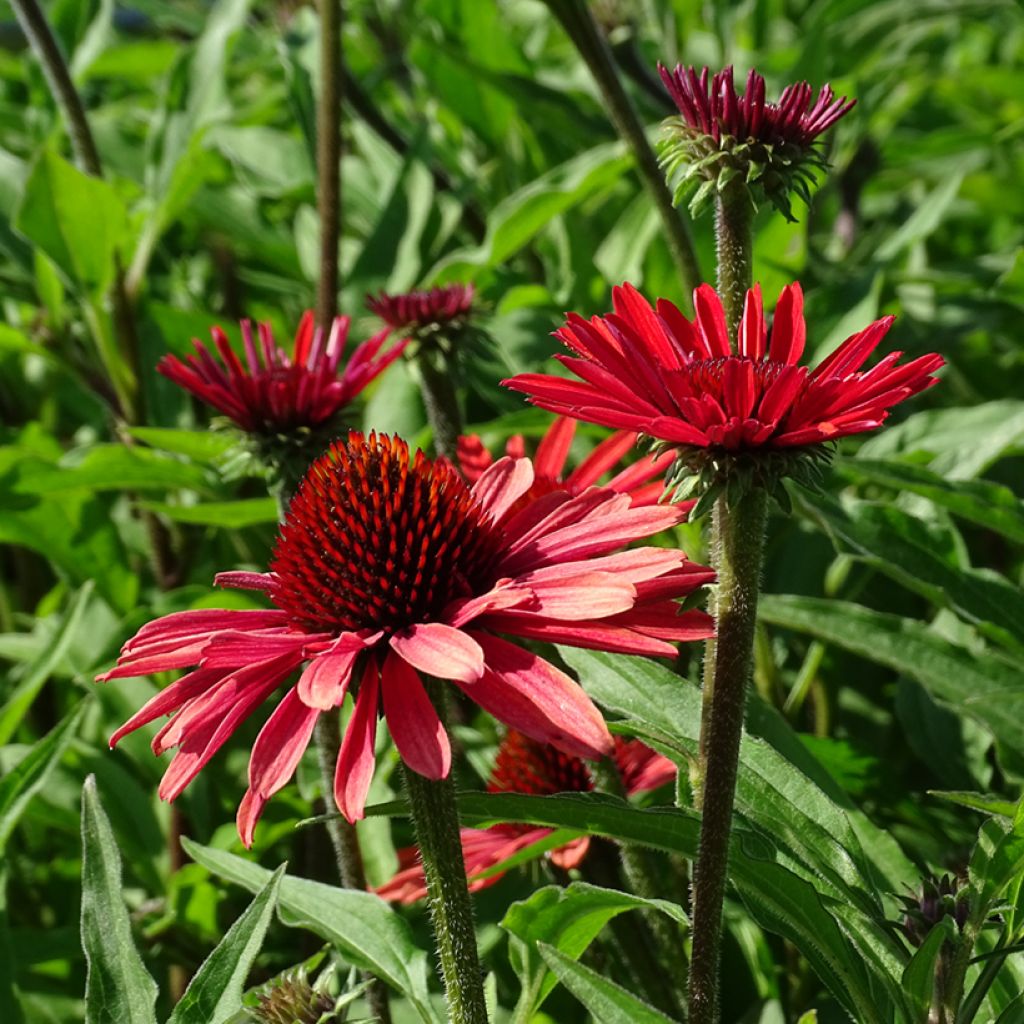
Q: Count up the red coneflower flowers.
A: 7